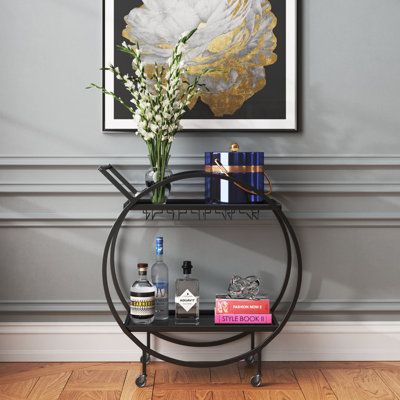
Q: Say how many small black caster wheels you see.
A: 4